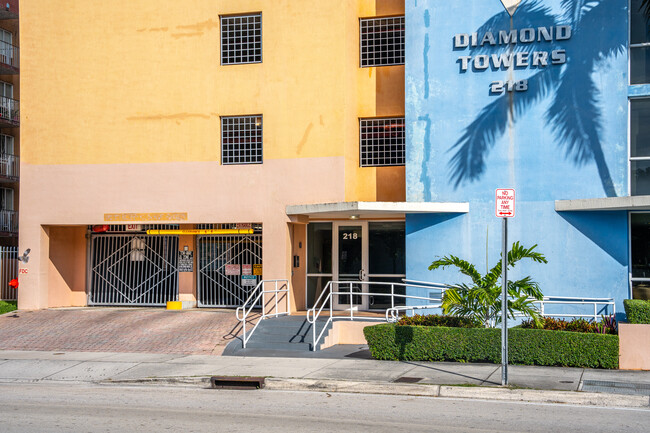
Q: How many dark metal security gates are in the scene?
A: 2